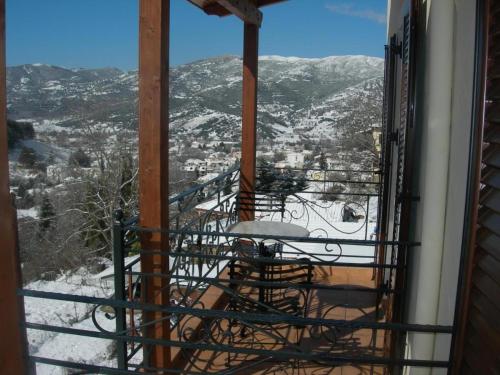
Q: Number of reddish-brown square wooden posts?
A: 3